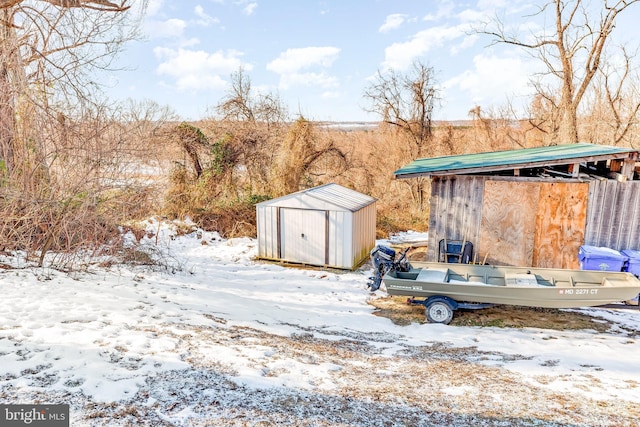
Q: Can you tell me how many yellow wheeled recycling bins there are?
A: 0